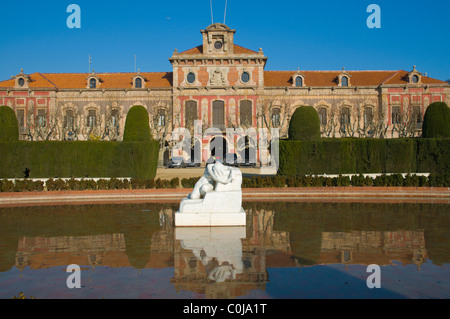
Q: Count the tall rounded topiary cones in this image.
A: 4